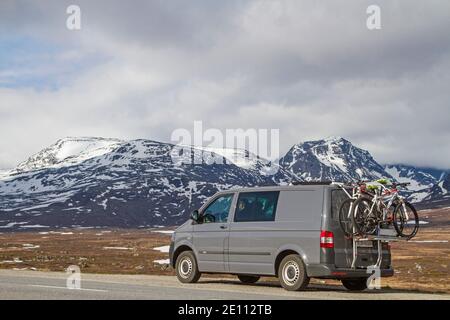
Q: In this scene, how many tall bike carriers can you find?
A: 1